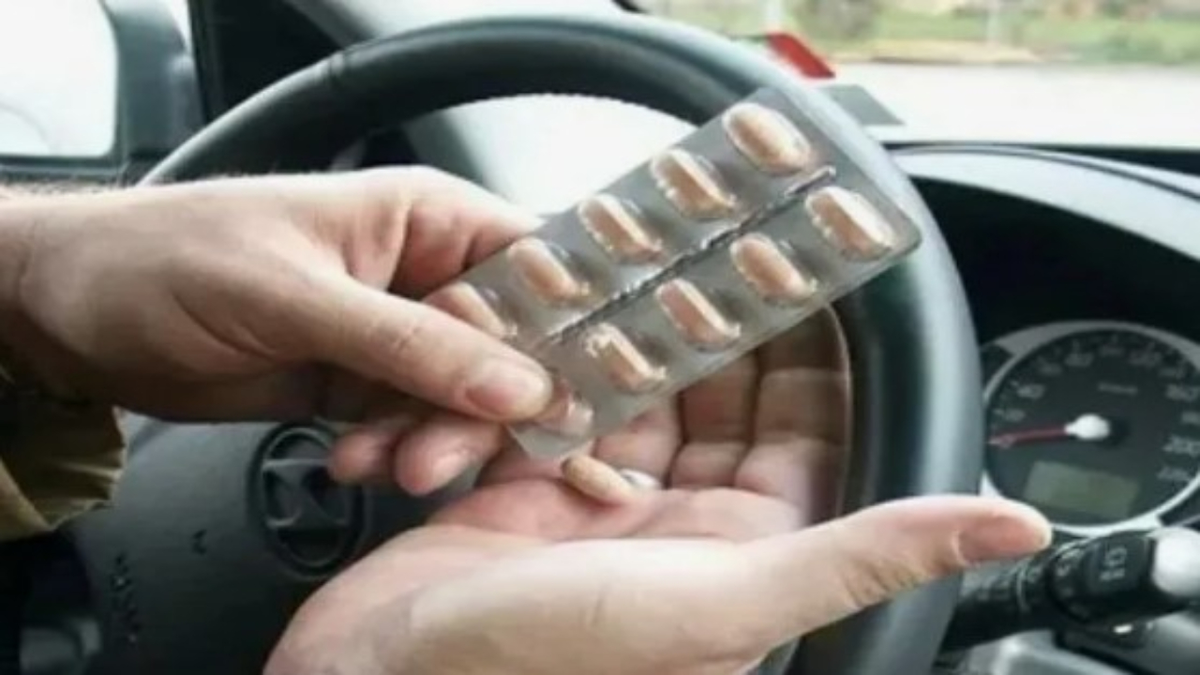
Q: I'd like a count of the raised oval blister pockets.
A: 10